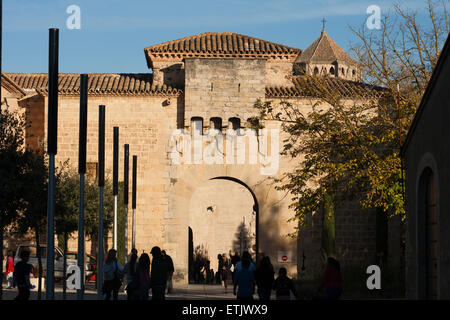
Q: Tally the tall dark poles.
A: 6